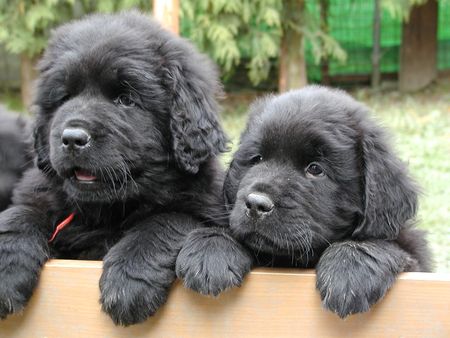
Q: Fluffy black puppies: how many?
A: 2